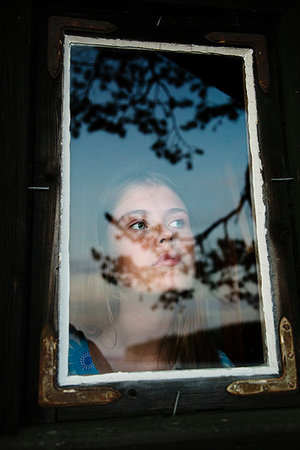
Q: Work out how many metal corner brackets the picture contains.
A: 4